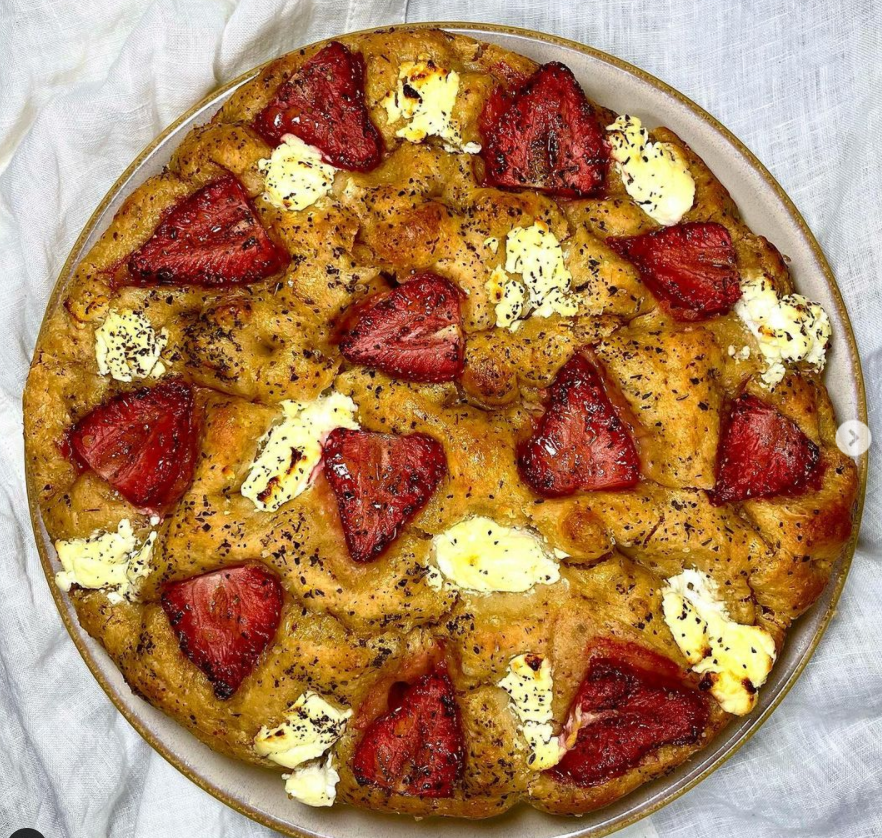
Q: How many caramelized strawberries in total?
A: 12